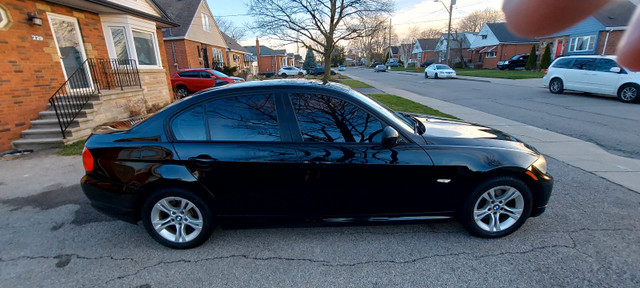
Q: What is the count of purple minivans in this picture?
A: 0